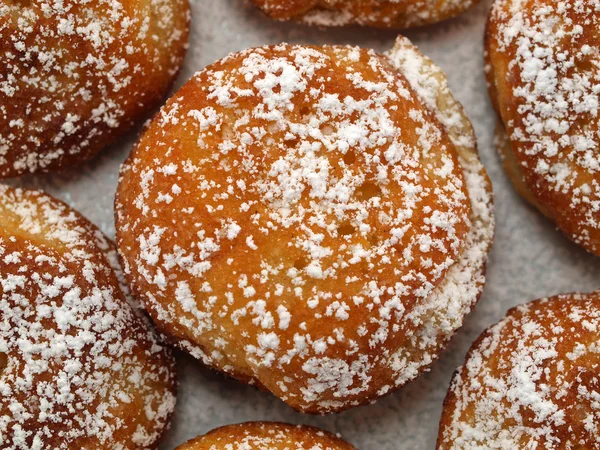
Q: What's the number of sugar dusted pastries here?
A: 7